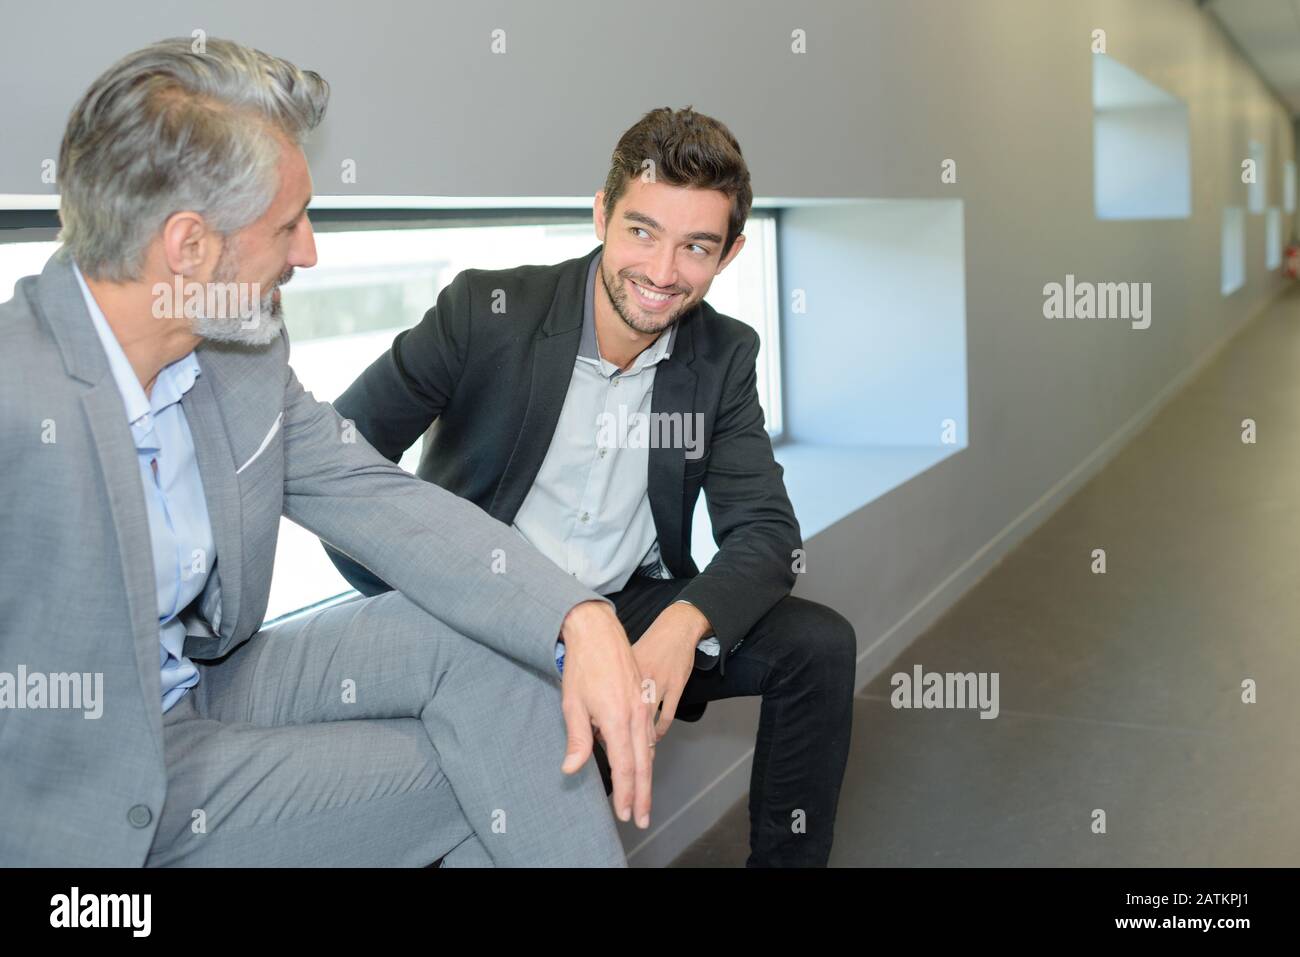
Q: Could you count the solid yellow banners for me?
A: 0